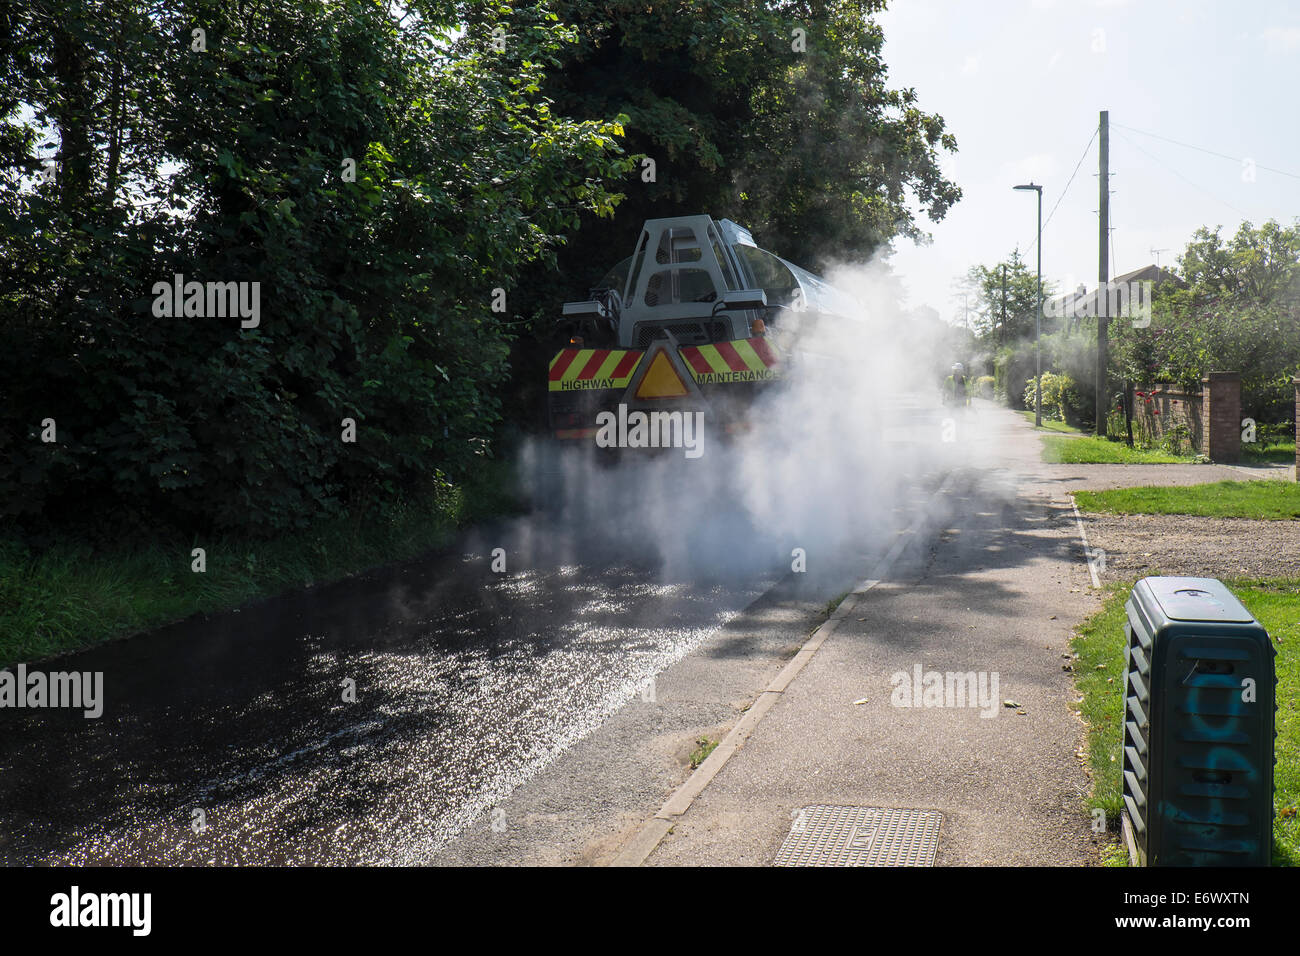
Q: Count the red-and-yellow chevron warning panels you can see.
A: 2